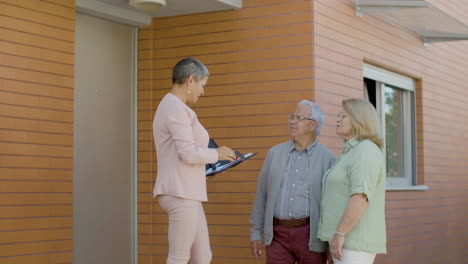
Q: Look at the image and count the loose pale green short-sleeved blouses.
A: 1